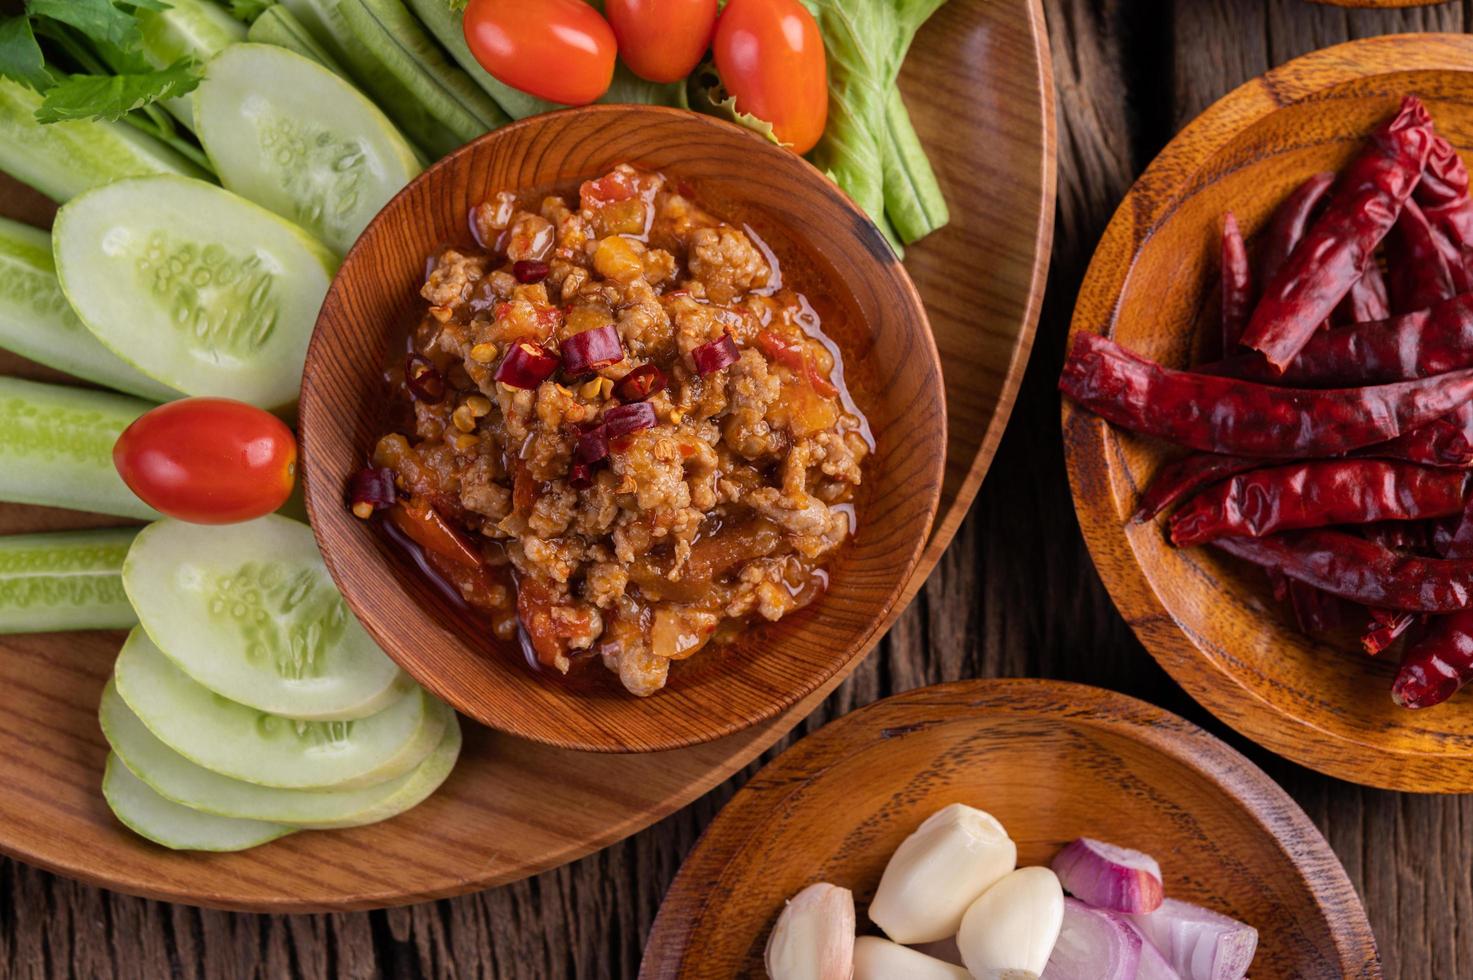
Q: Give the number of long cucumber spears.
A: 5